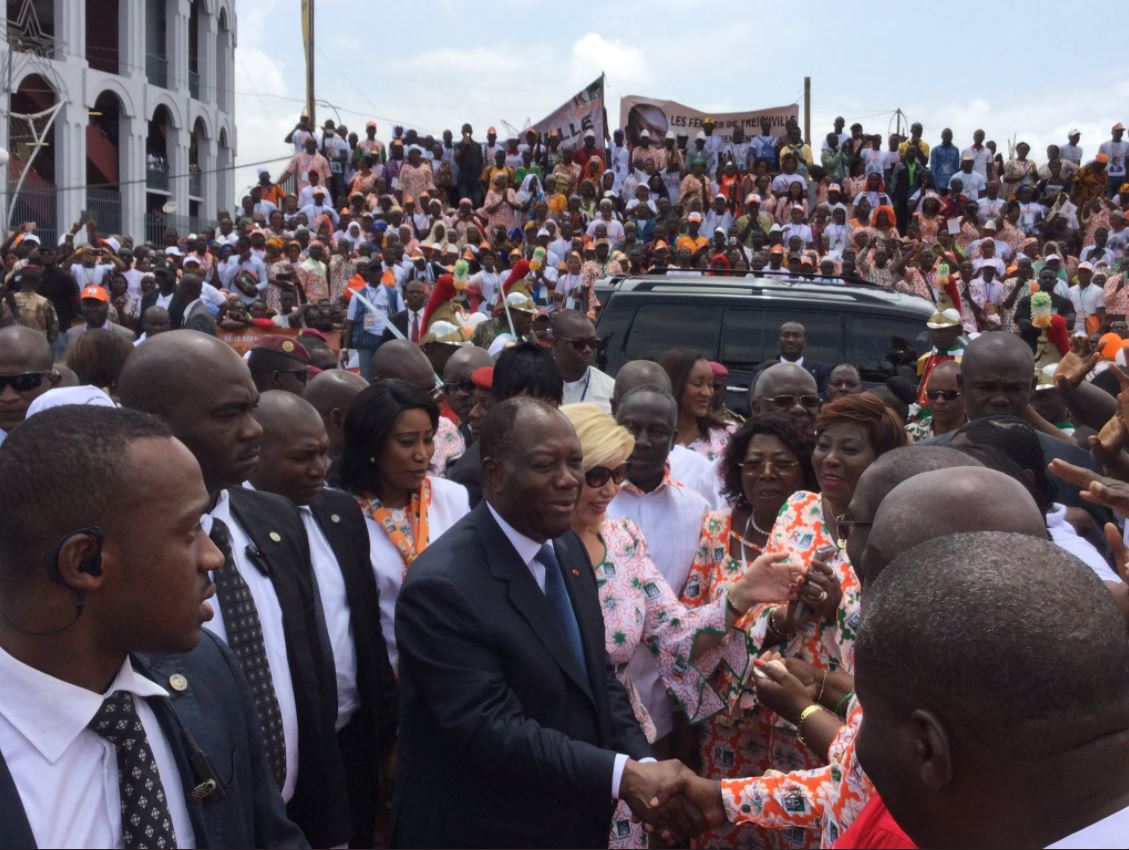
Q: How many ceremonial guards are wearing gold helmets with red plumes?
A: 4